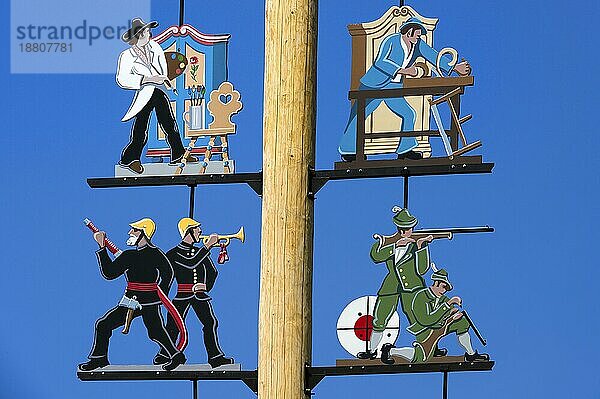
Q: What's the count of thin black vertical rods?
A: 6